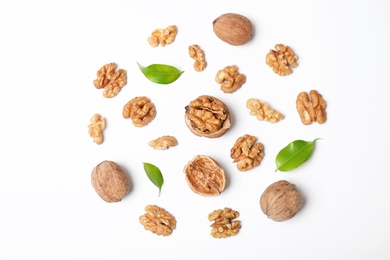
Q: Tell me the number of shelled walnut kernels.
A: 13